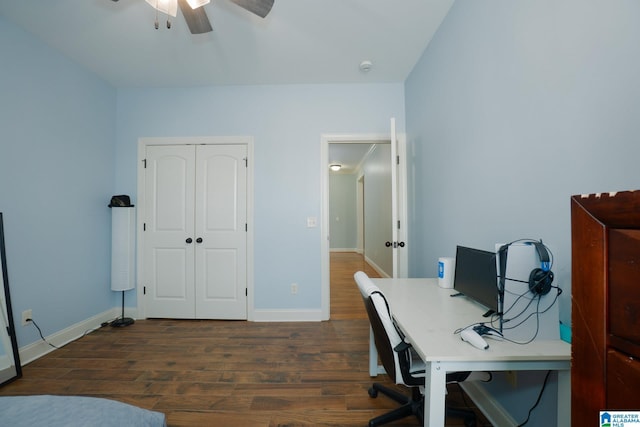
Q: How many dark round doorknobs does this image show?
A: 4